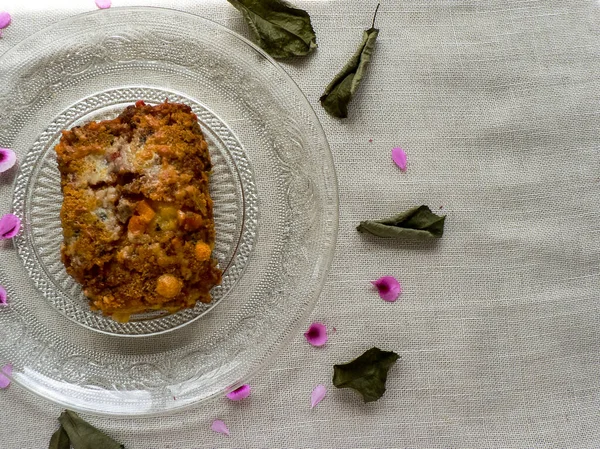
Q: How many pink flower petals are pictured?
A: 12